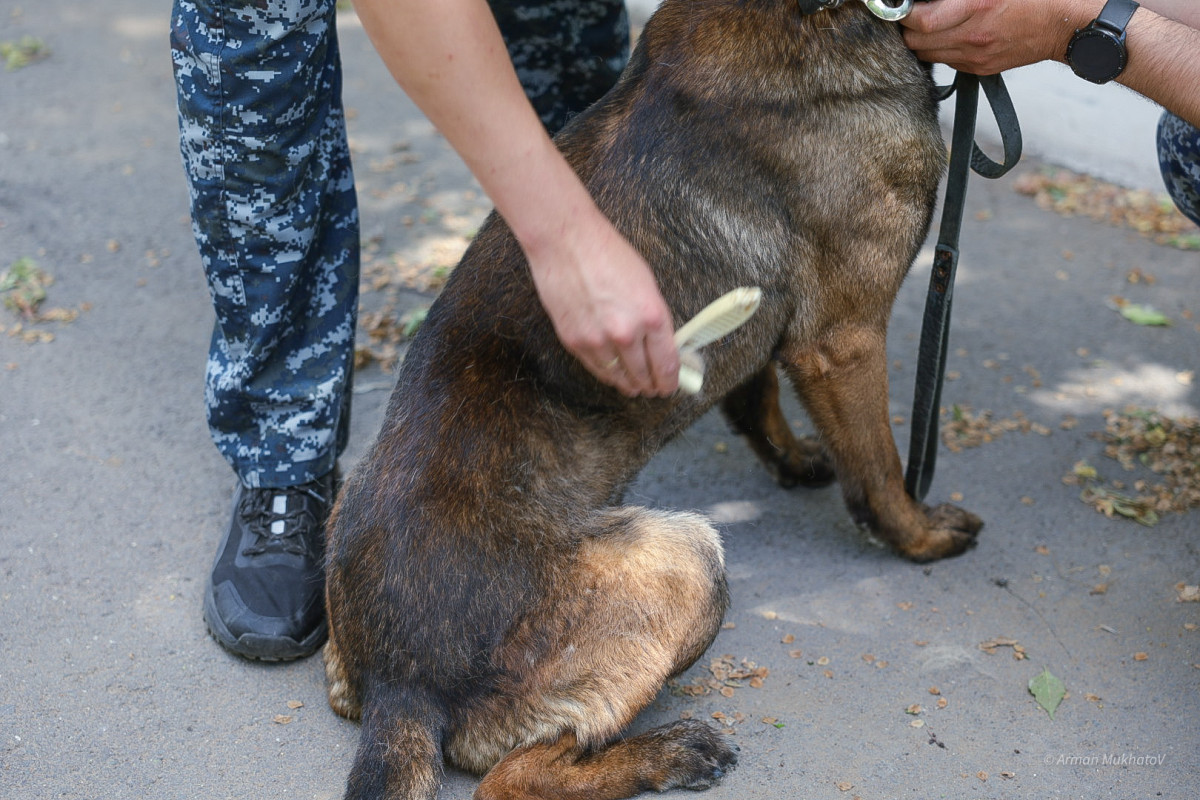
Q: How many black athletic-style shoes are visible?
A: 1